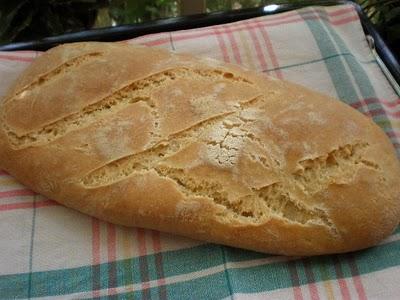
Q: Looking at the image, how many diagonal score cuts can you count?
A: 4